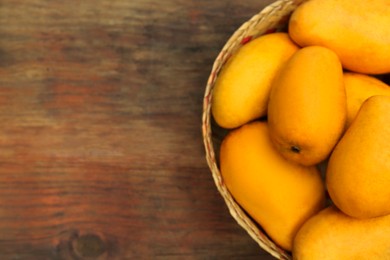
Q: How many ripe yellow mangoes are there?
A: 7